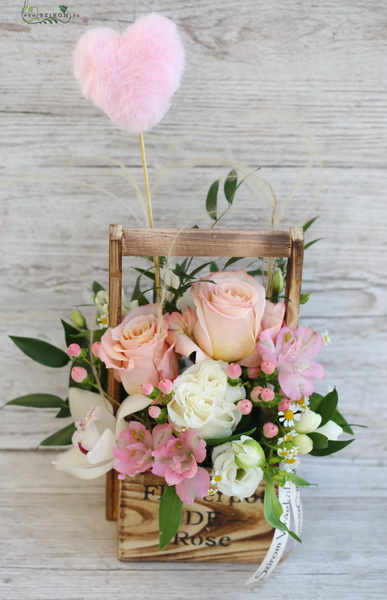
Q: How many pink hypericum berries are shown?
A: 14